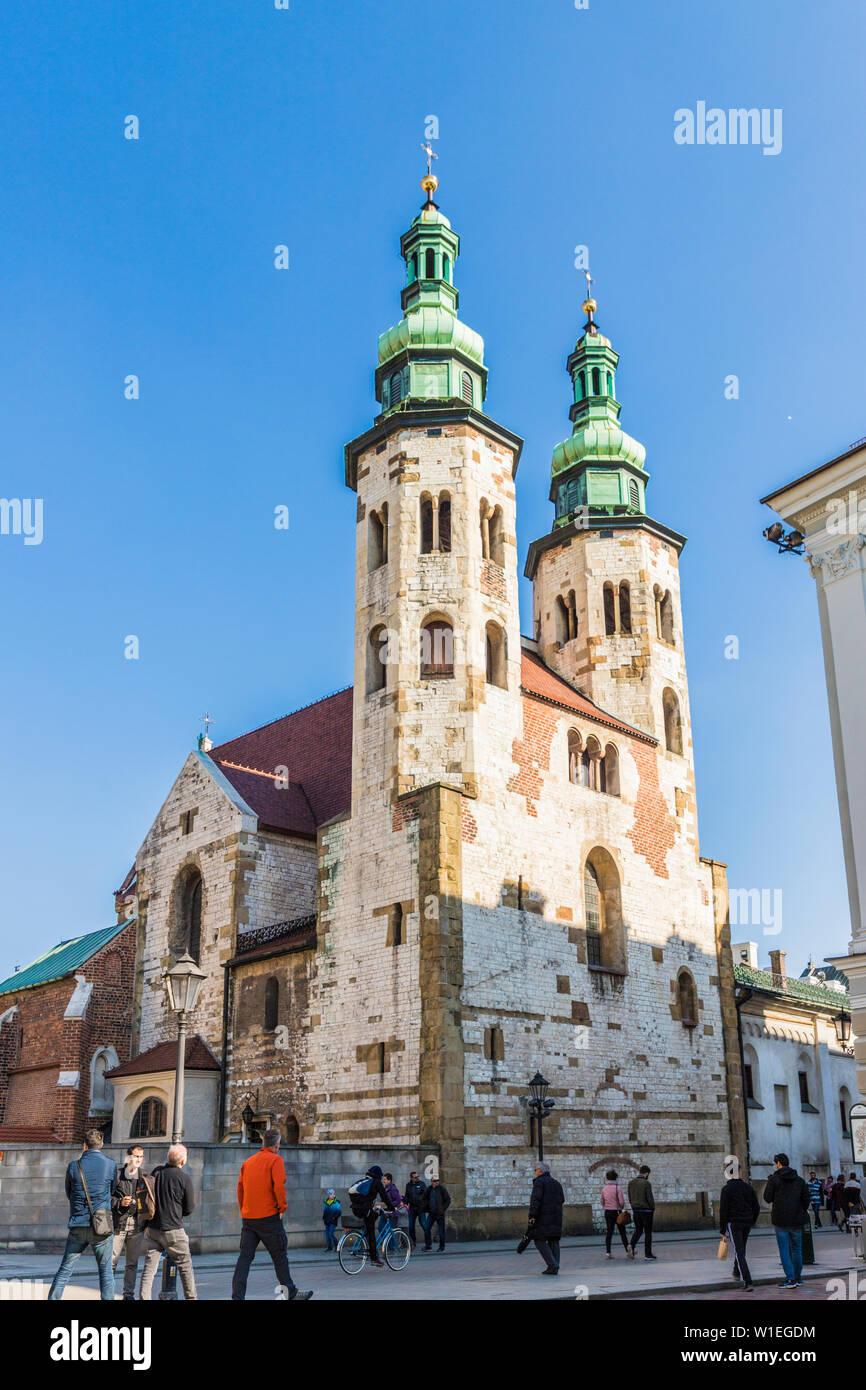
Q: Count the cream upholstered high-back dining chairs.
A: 0